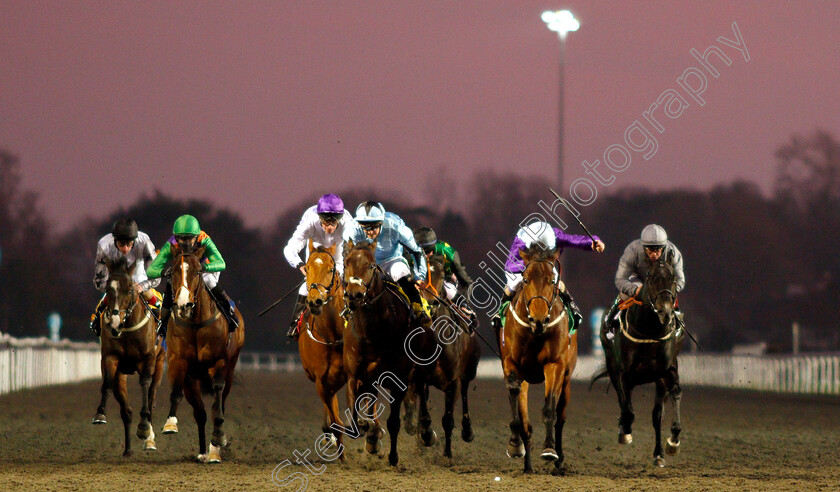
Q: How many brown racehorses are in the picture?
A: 6